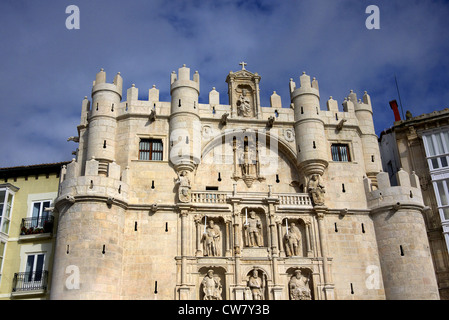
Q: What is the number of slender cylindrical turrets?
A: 4